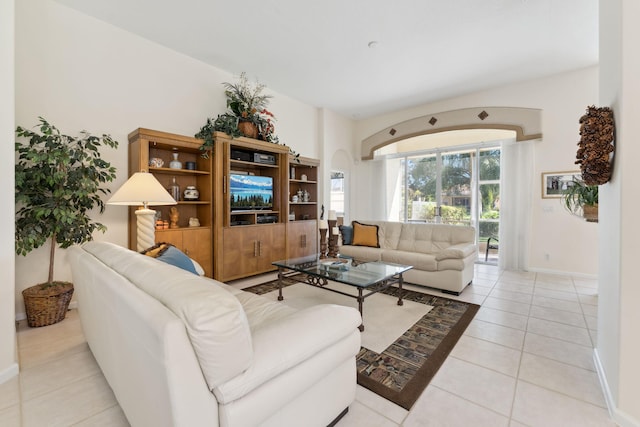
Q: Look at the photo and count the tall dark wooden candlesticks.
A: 3